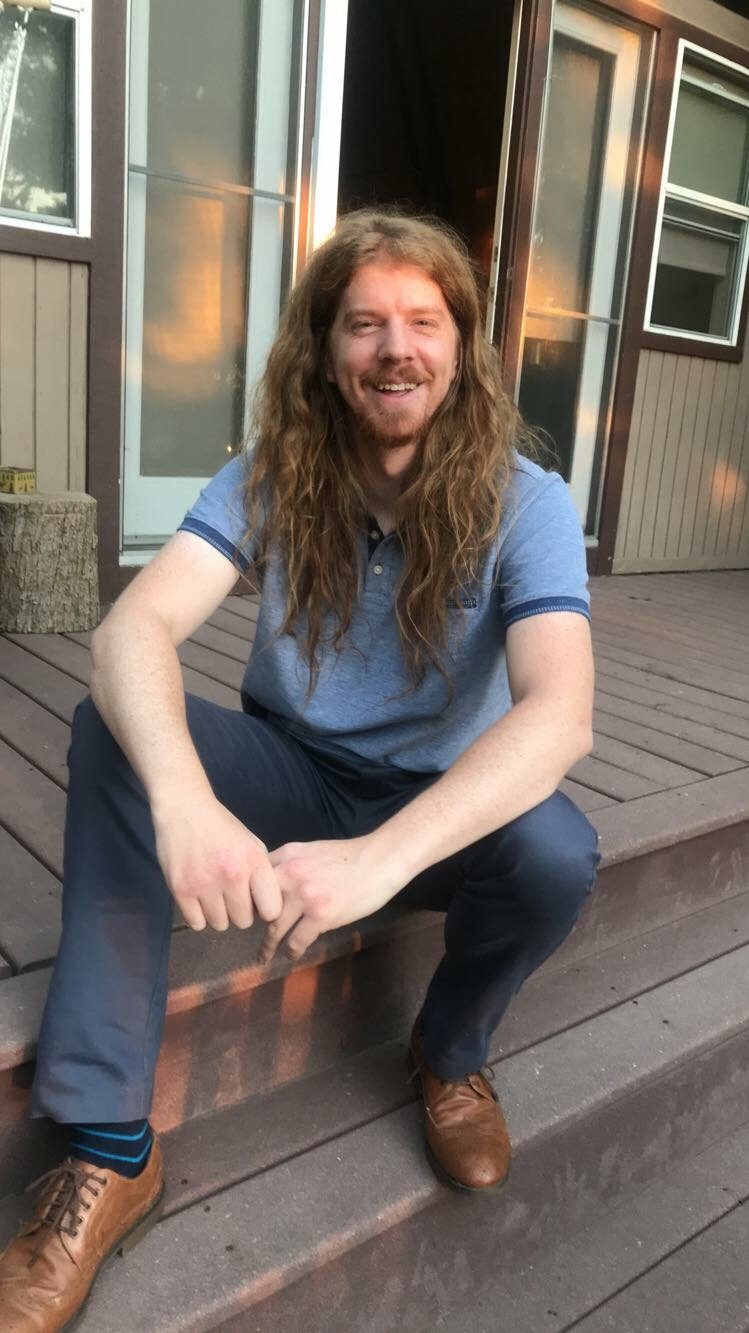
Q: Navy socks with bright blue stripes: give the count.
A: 1